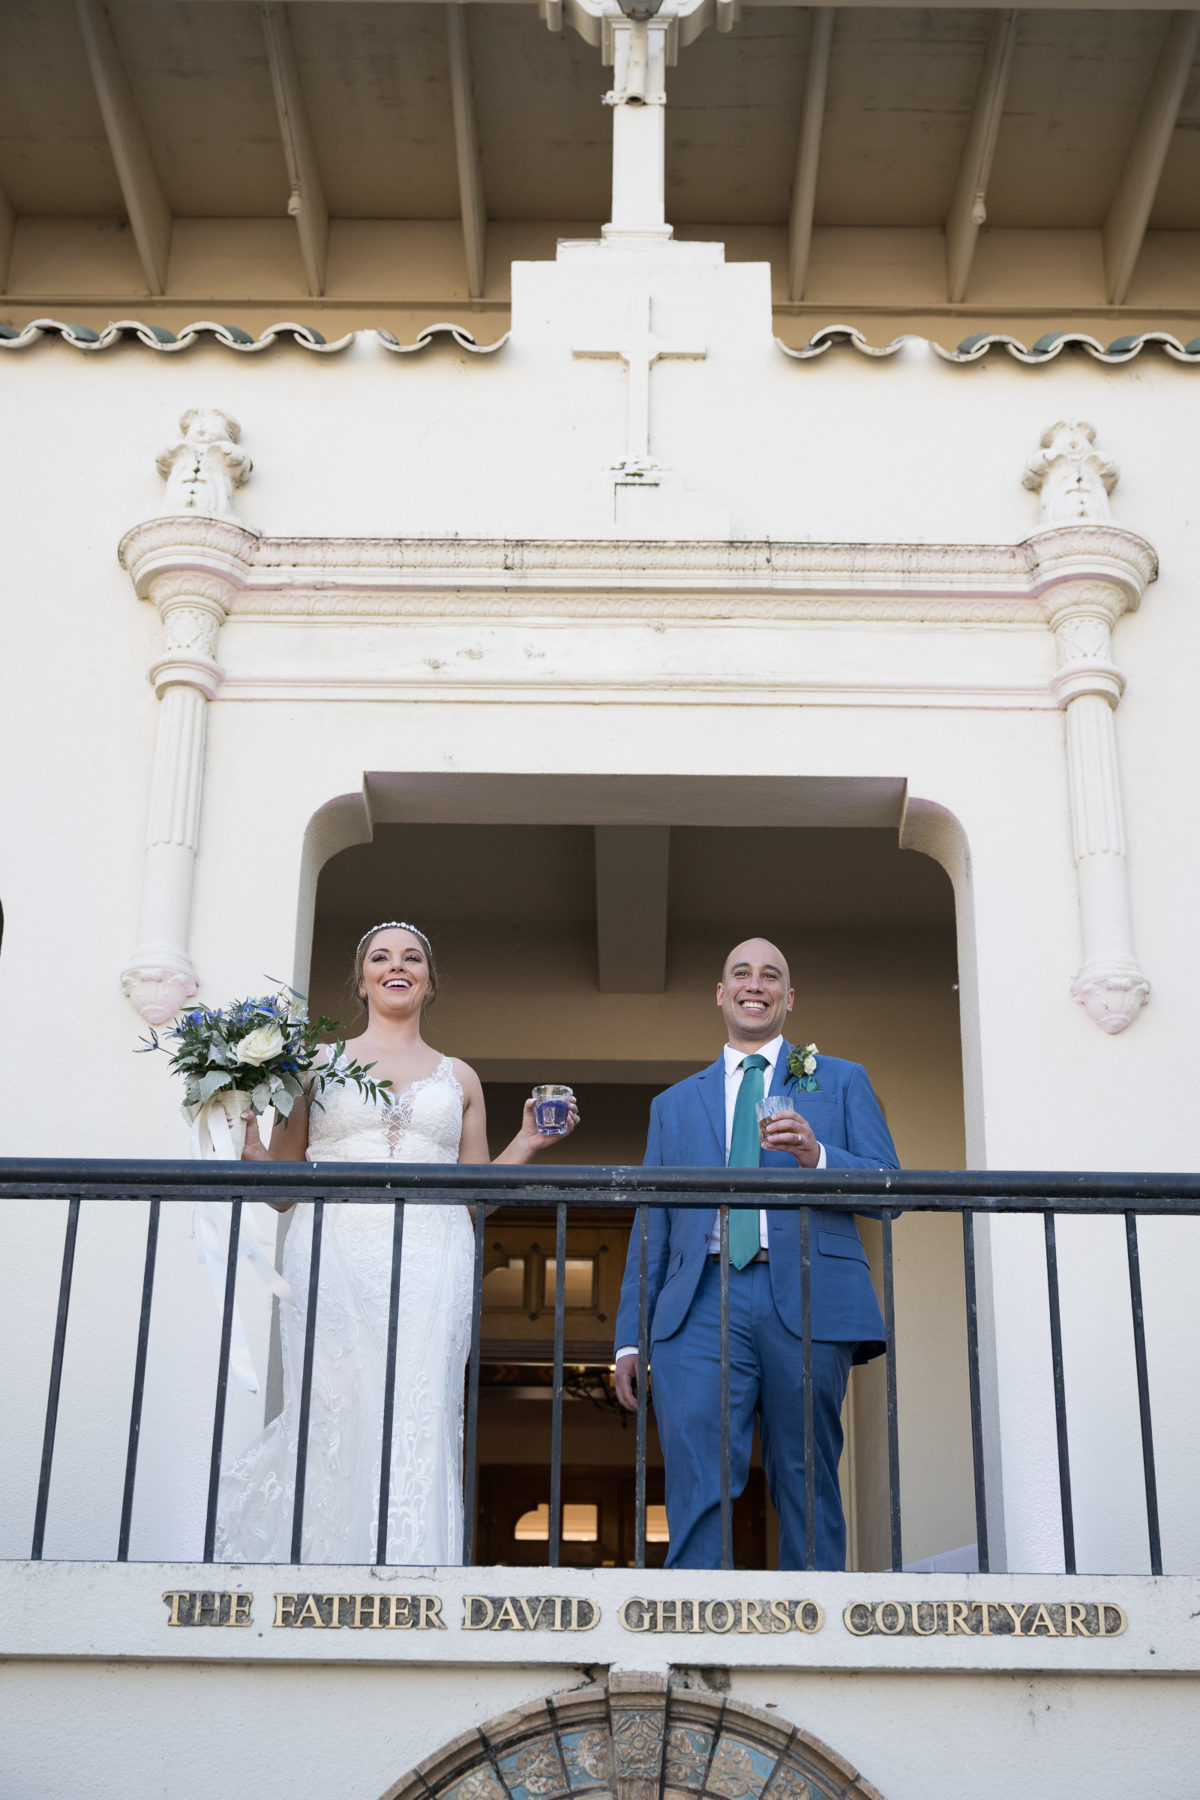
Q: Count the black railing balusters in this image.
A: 14